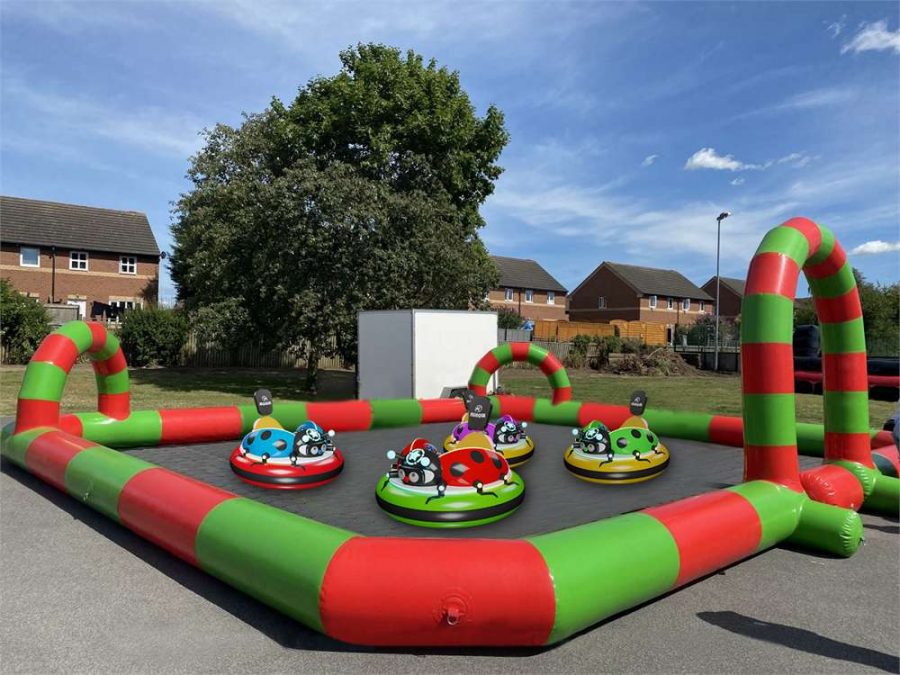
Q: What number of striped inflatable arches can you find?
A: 3